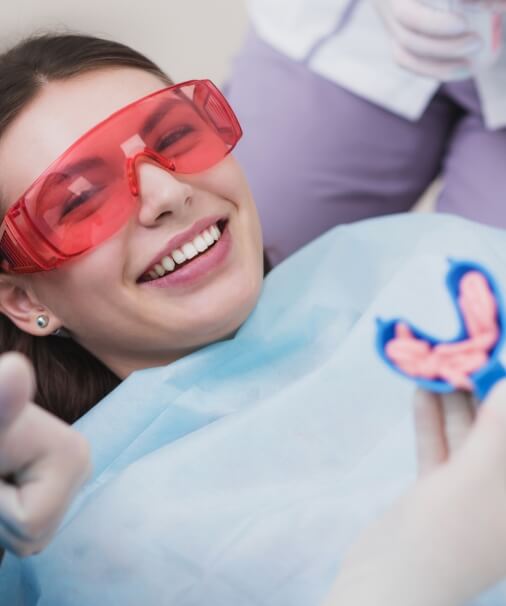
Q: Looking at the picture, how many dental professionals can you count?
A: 2